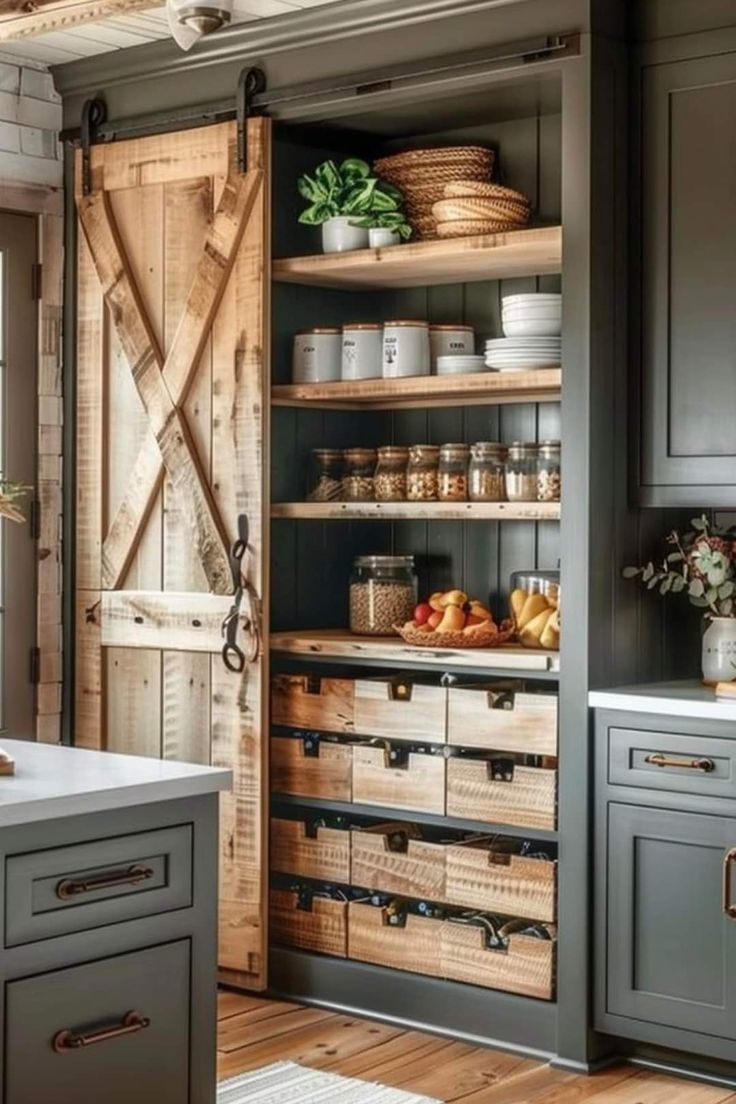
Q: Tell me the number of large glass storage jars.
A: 2